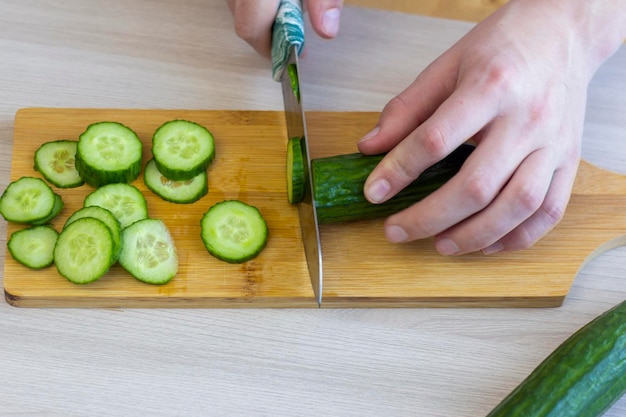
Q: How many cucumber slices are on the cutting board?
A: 13